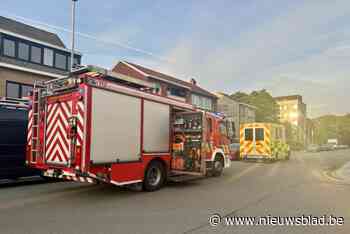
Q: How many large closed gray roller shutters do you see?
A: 2